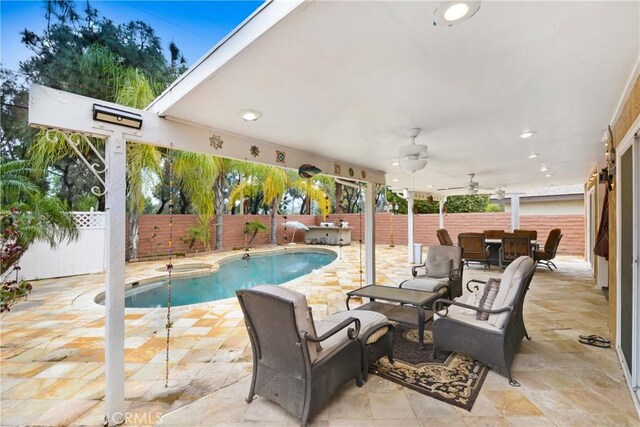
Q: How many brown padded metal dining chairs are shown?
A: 6